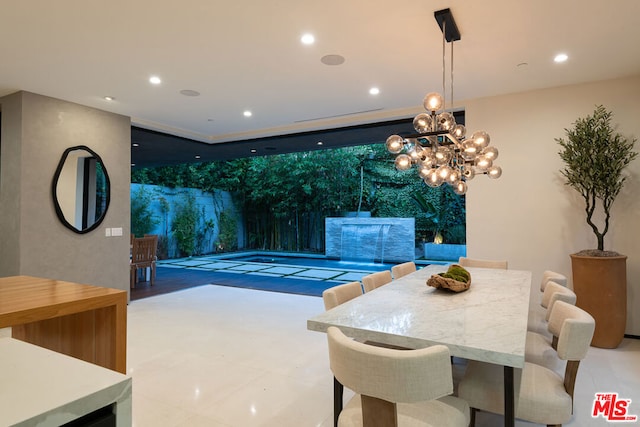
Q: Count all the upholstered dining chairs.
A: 8